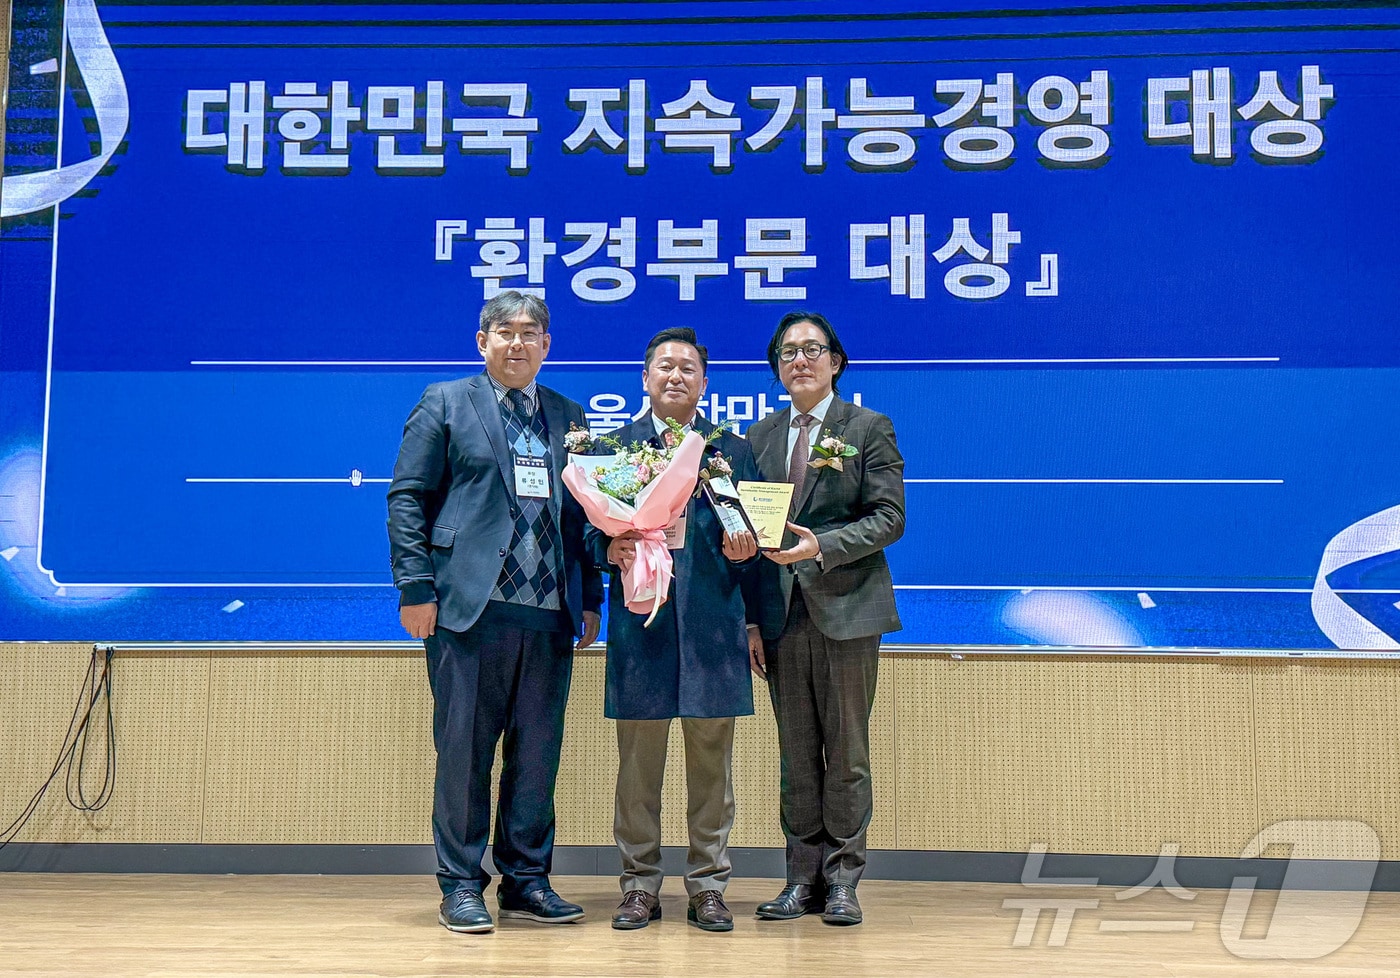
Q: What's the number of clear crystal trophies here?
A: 1